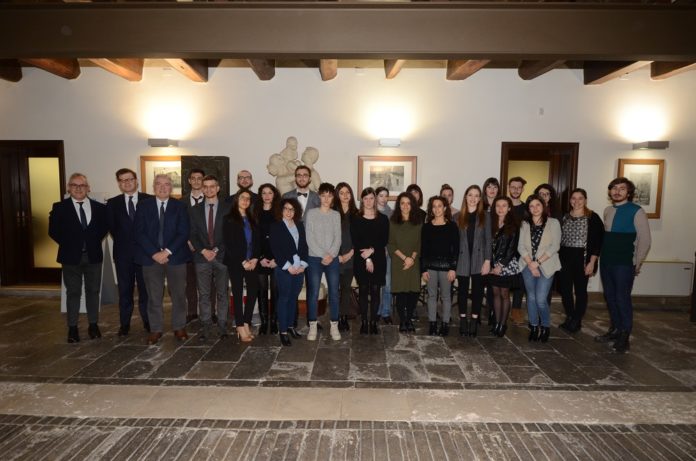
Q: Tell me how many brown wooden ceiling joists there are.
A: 11